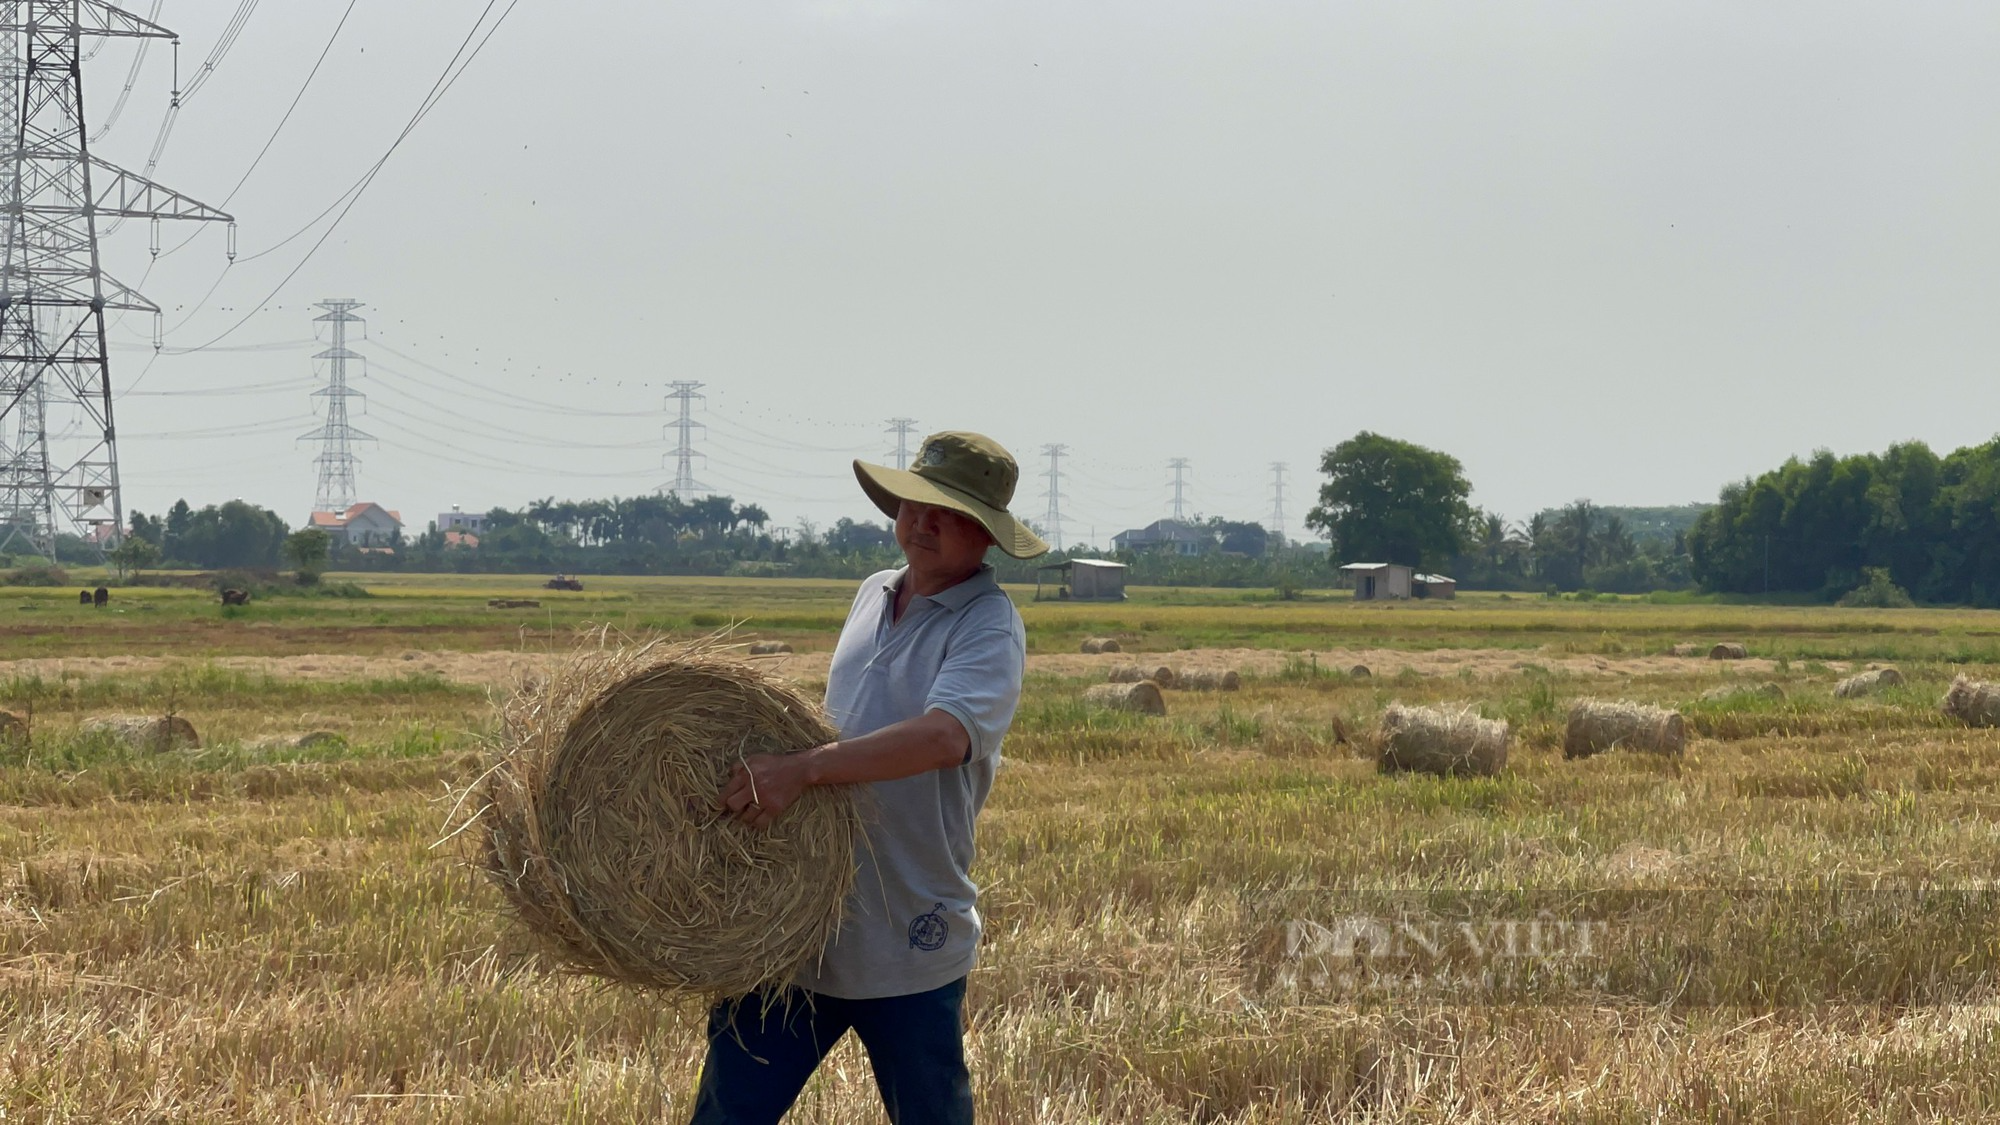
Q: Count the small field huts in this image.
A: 3